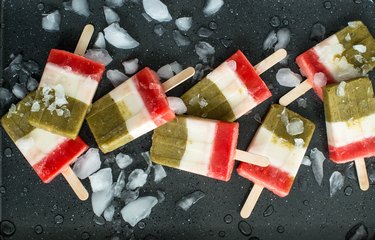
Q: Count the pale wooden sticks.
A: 8